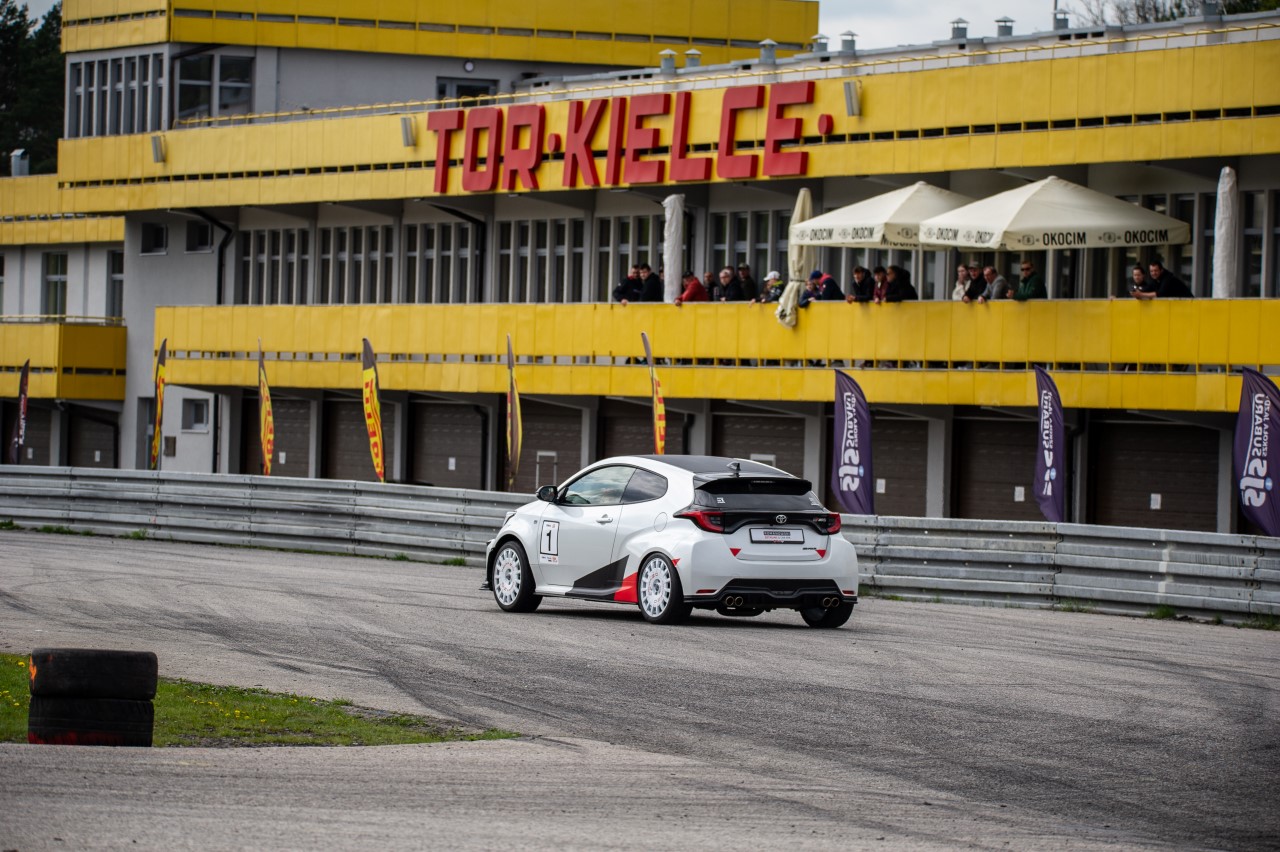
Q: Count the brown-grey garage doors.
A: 11